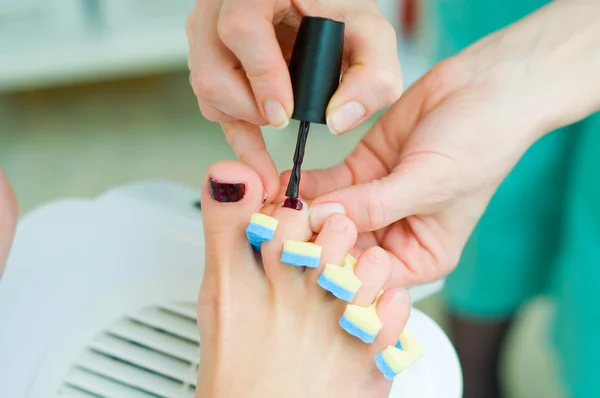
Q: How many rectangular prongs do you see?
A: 5